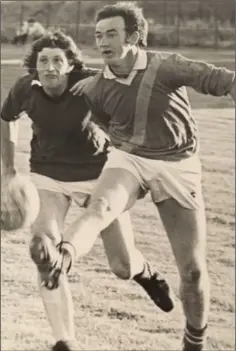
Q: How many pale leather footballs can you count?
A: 1